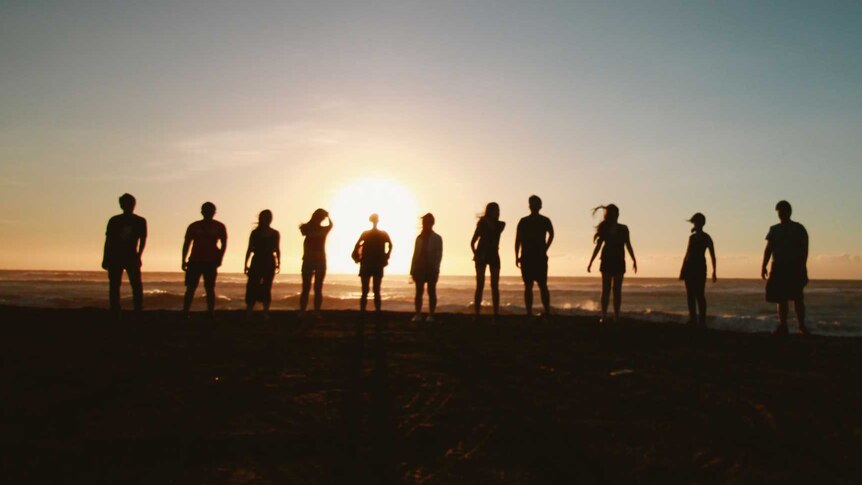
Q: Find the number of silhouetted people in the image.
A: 11